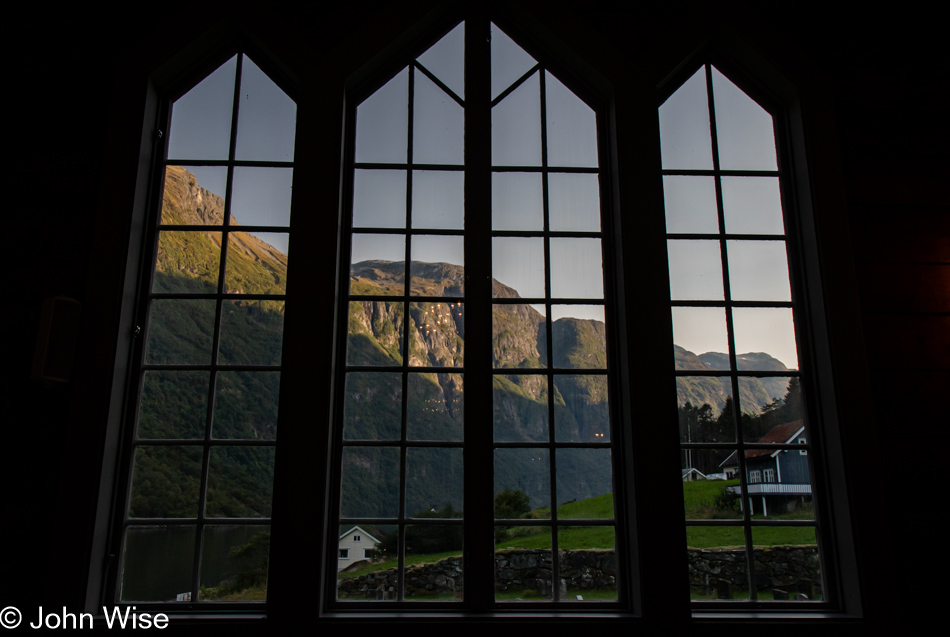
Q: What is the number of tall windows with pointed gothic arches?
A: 3